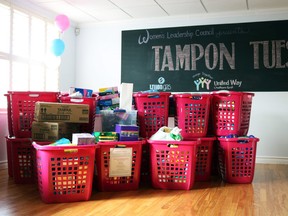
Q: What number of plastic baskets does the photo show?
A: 11